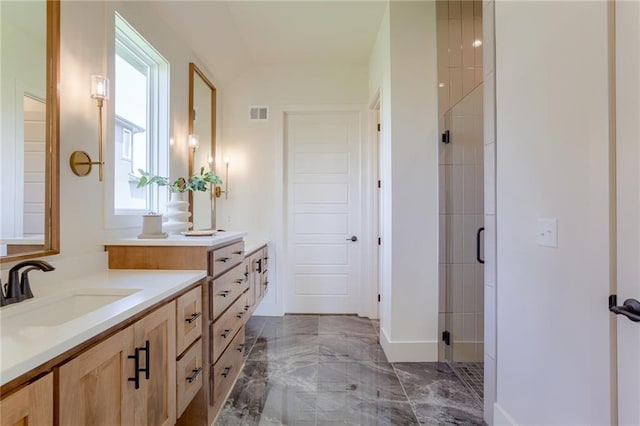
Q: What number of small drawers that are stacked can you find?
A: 2